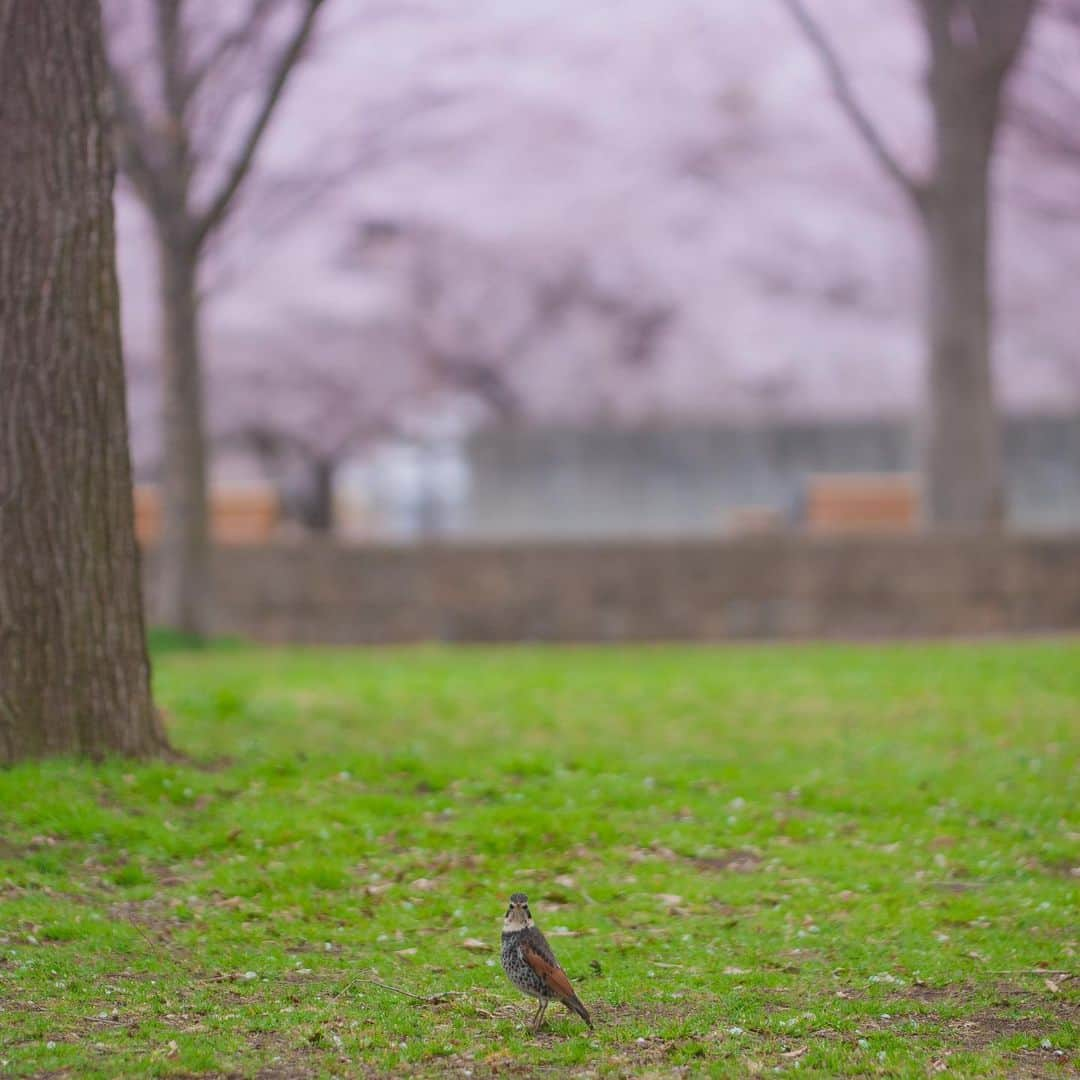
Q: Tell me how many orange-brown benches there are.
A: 2